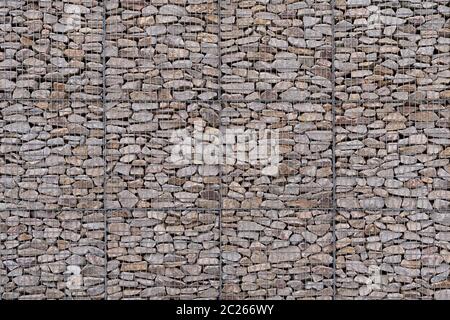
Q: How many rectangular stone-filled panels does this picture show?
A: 12